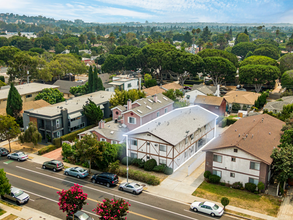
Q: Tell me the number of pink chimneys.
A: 3